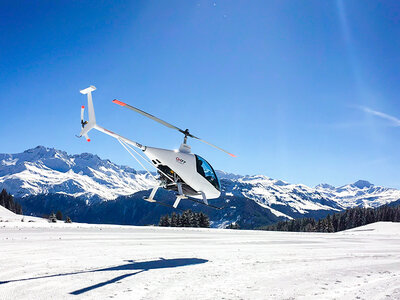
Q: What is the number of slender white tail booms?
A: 1